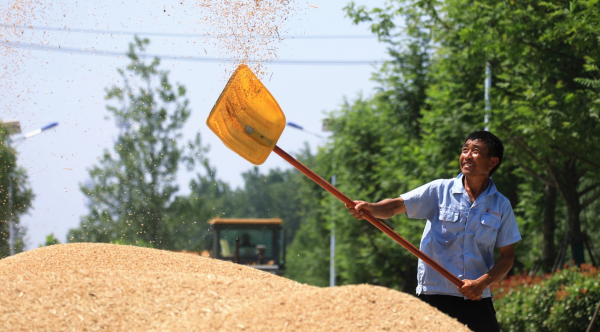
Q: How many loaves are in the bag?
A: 0